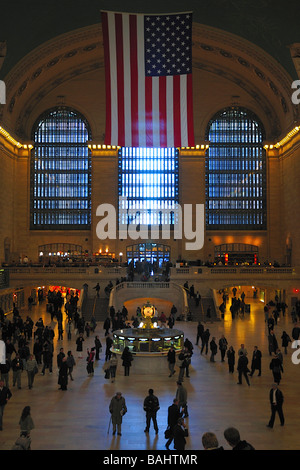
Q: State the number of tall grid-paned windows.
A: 3